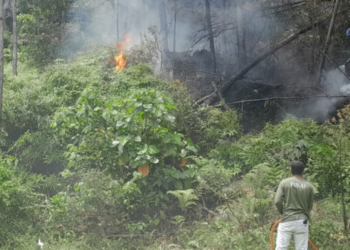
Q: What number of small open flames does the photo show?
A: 1